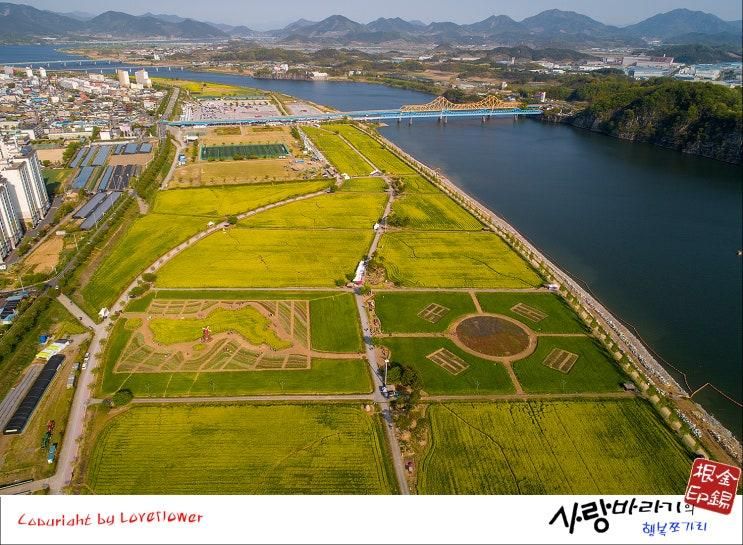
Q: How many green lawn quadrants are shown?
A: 4